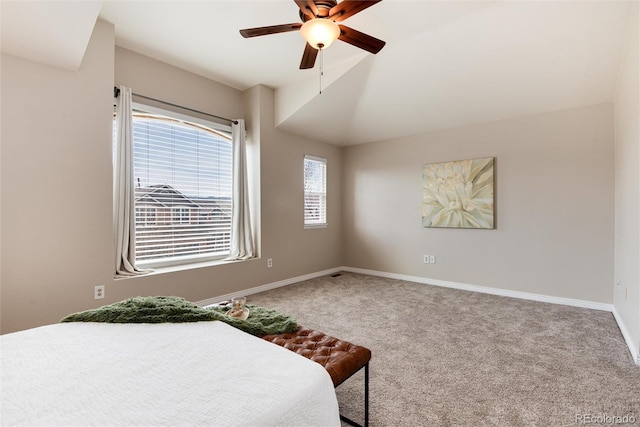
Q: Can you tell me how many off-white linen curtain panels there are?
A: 2